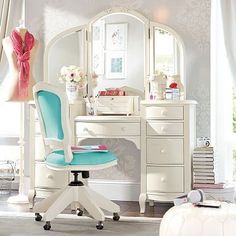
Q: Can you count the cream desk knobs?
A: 7